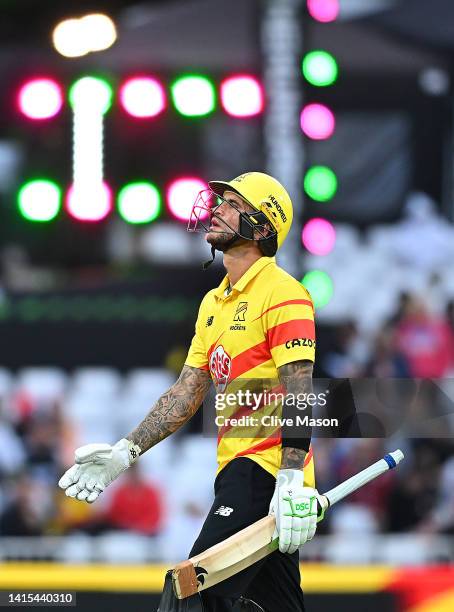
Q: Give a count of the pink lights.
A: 8